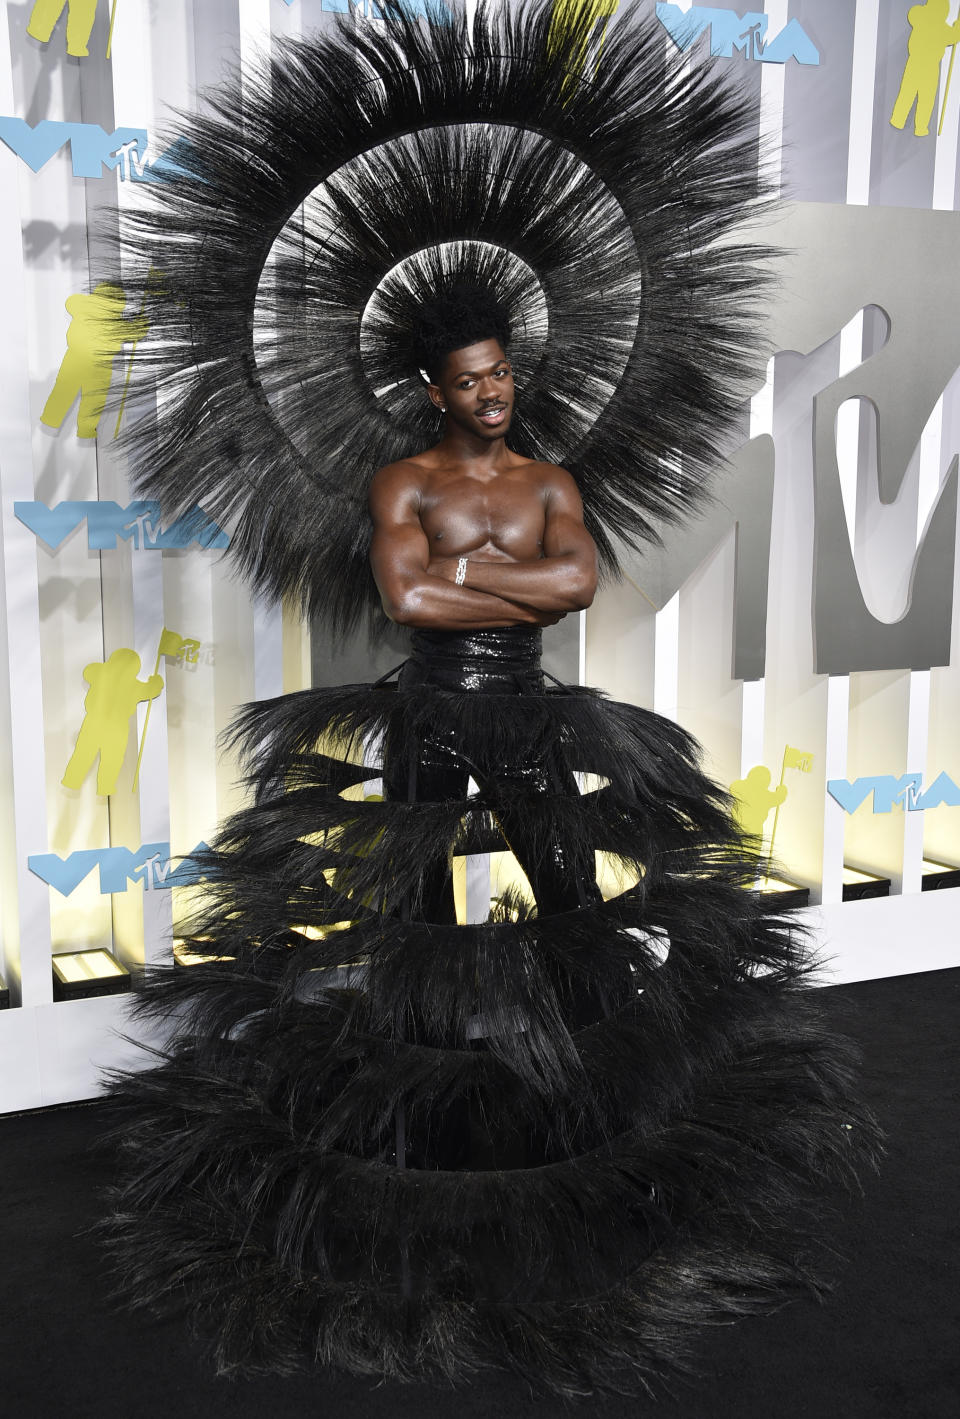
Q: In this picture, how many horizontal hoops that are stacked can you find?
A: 6